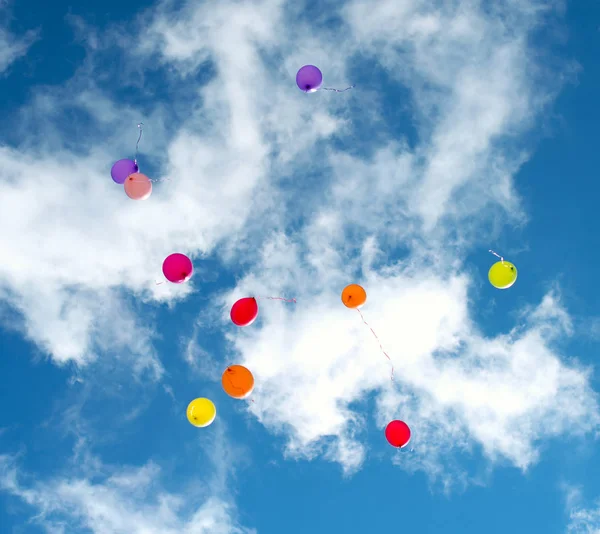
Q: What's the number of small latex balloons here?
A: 10